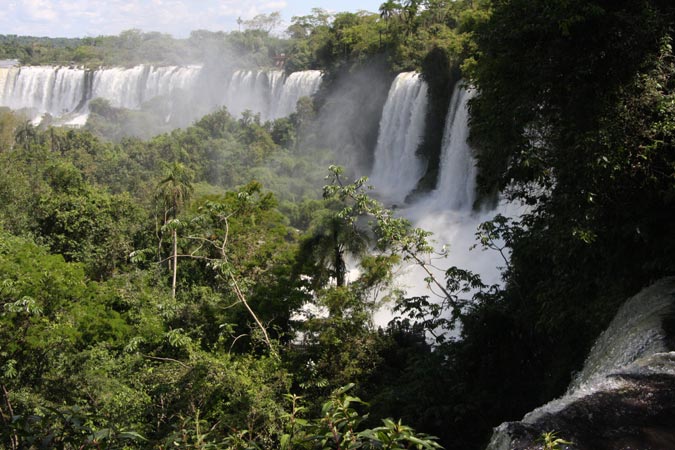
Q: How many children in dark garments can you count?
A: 0